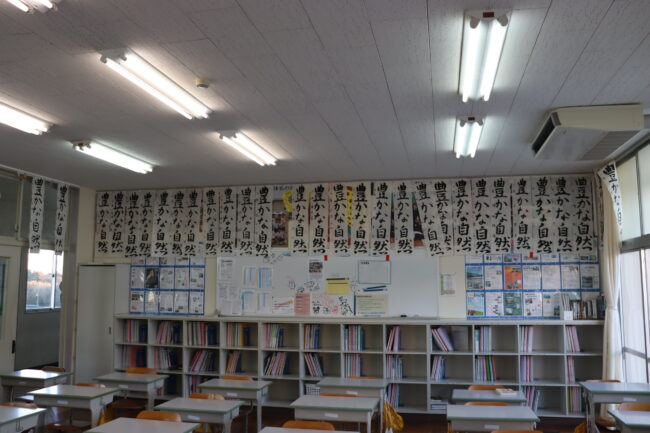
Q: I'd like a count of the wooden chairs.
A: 15